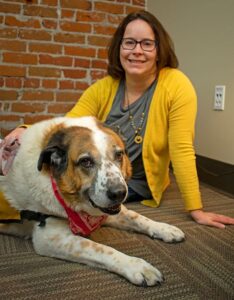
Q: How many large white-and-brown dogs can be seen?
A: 1